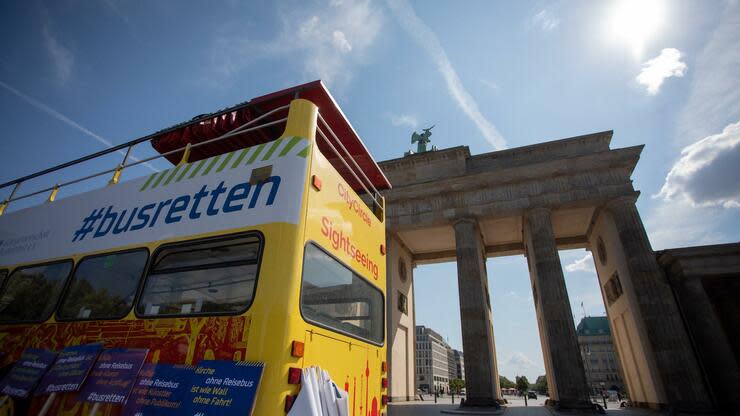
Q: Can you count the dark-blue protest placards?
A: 5